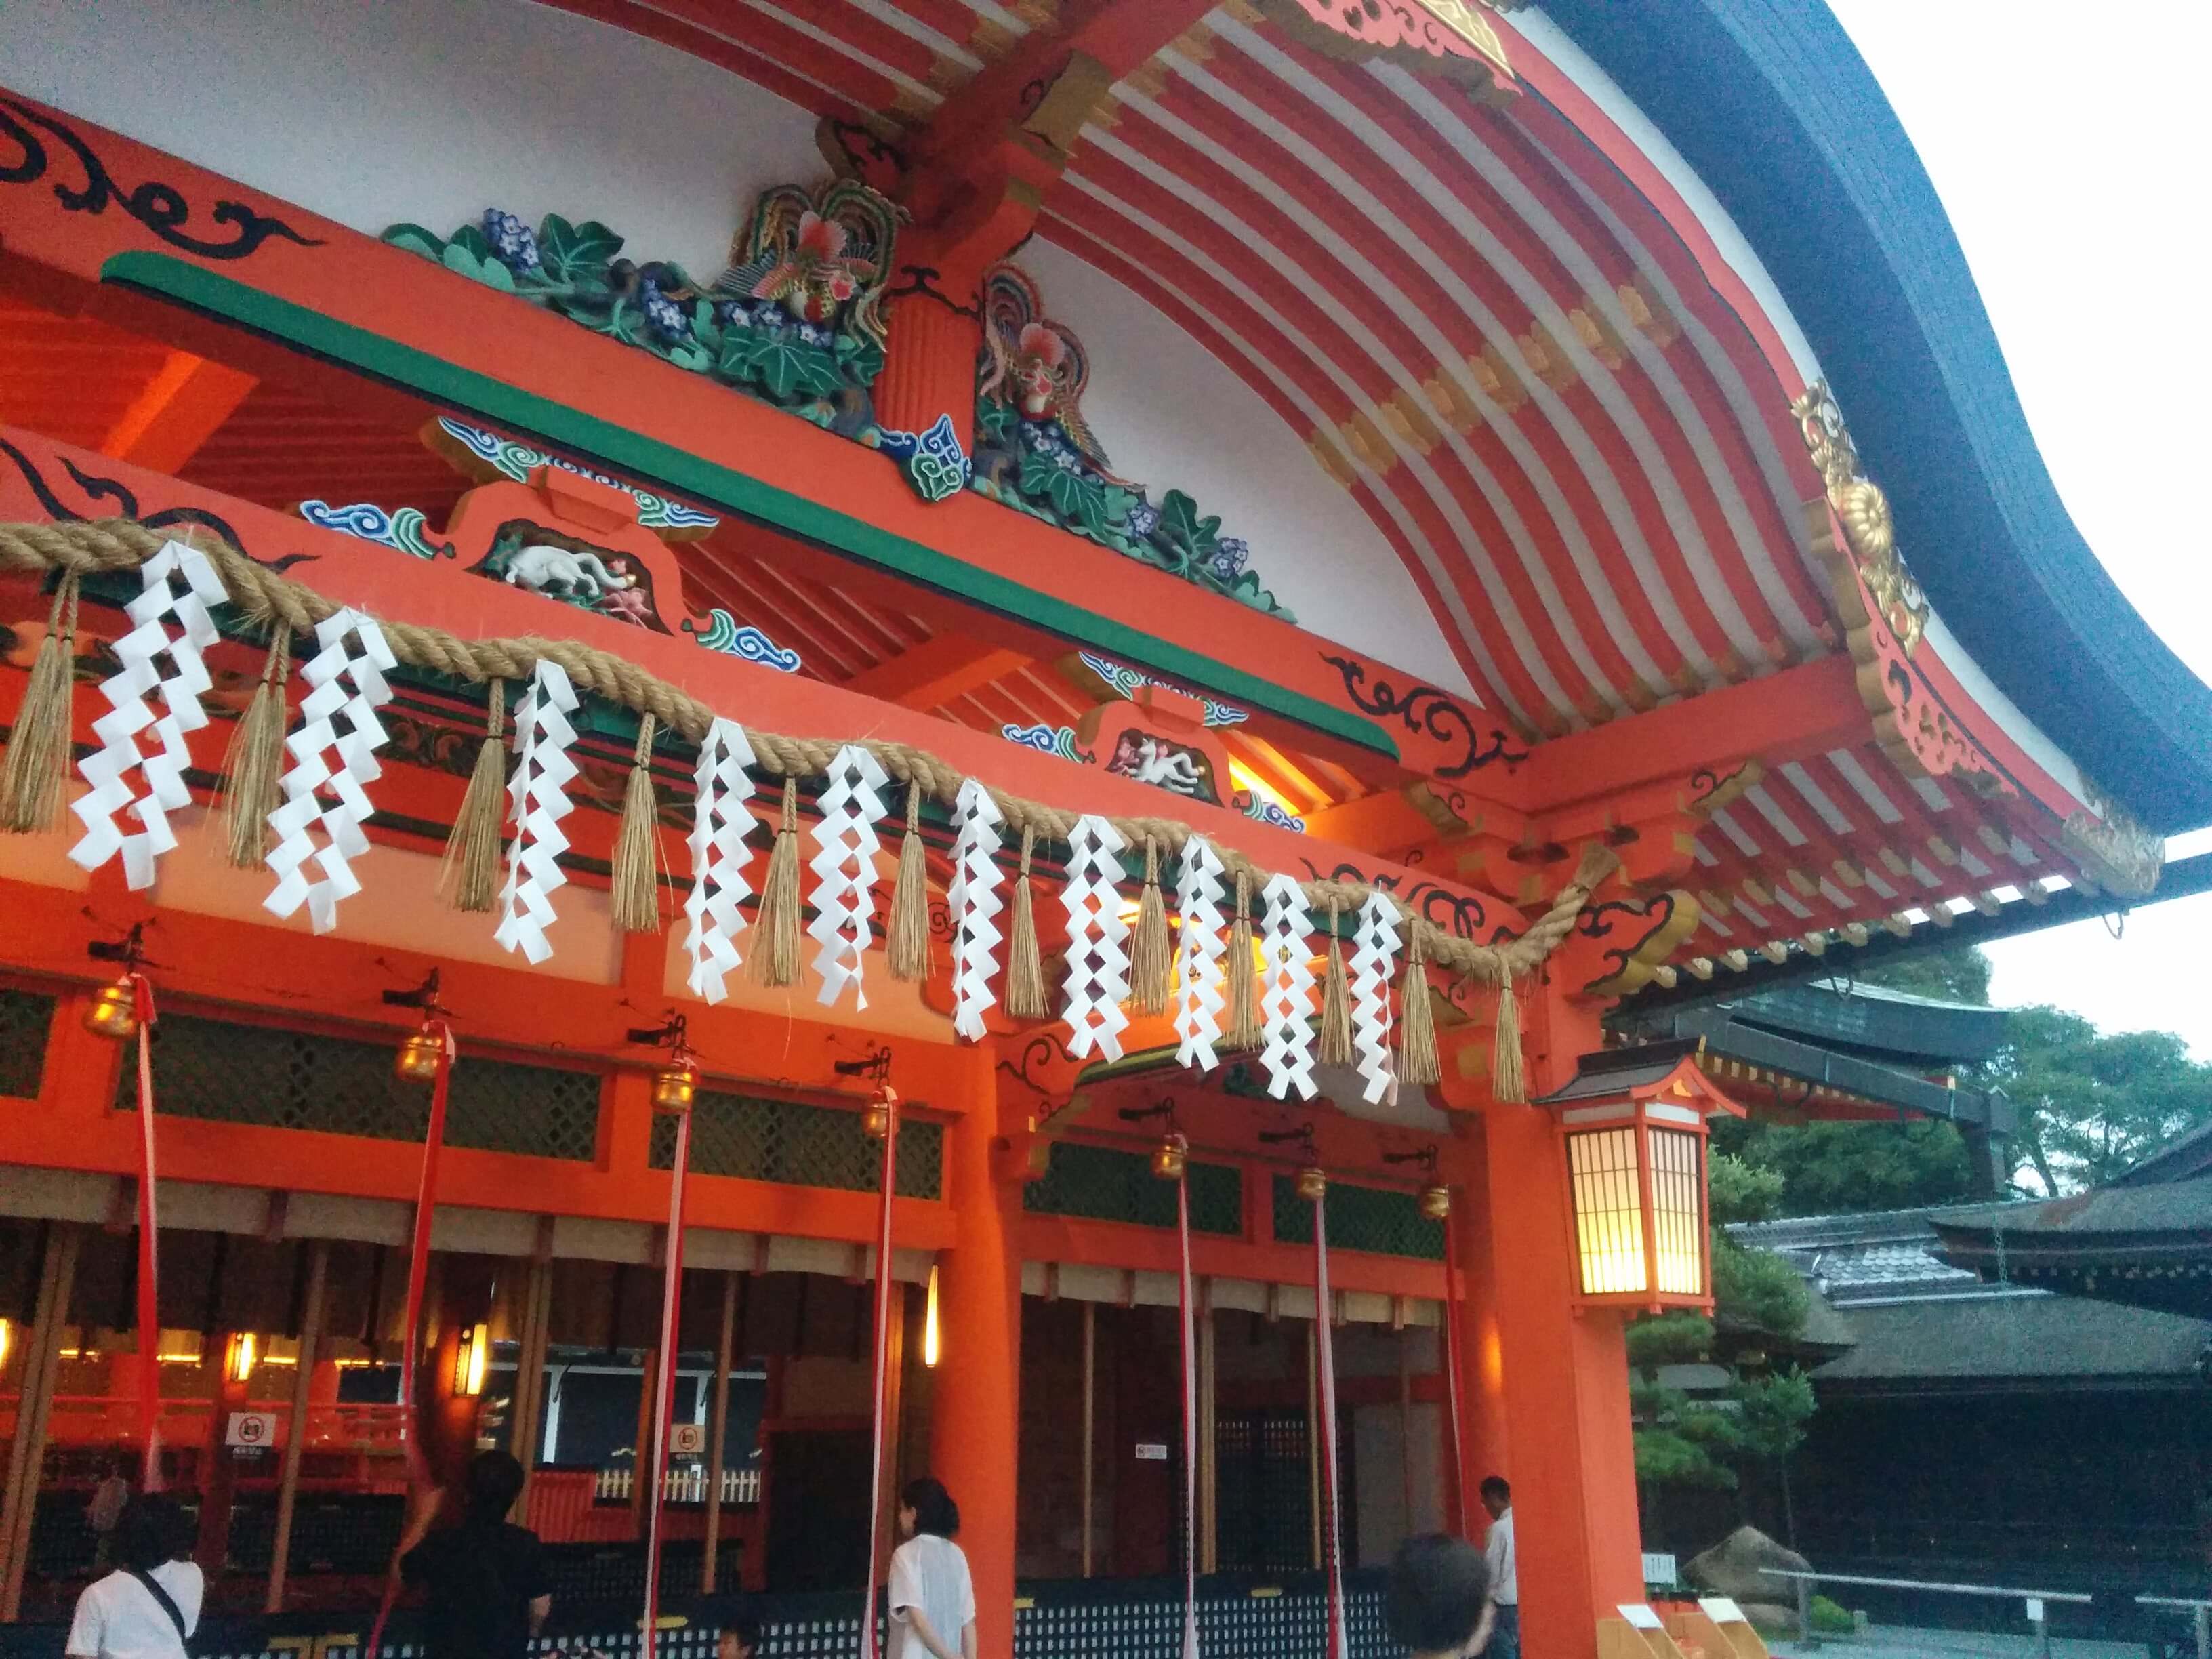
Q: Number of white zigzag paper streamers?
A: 10